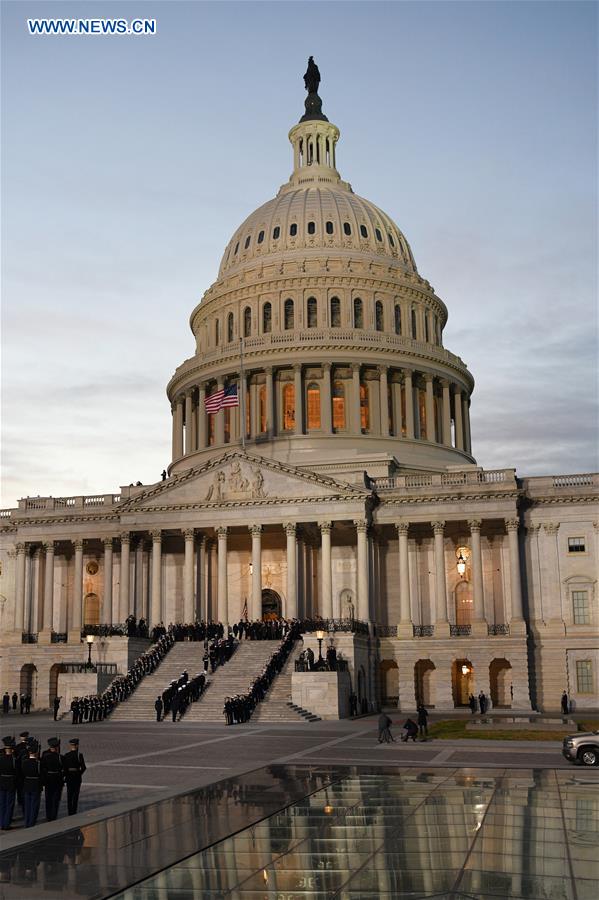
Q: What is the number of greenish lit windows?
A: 2